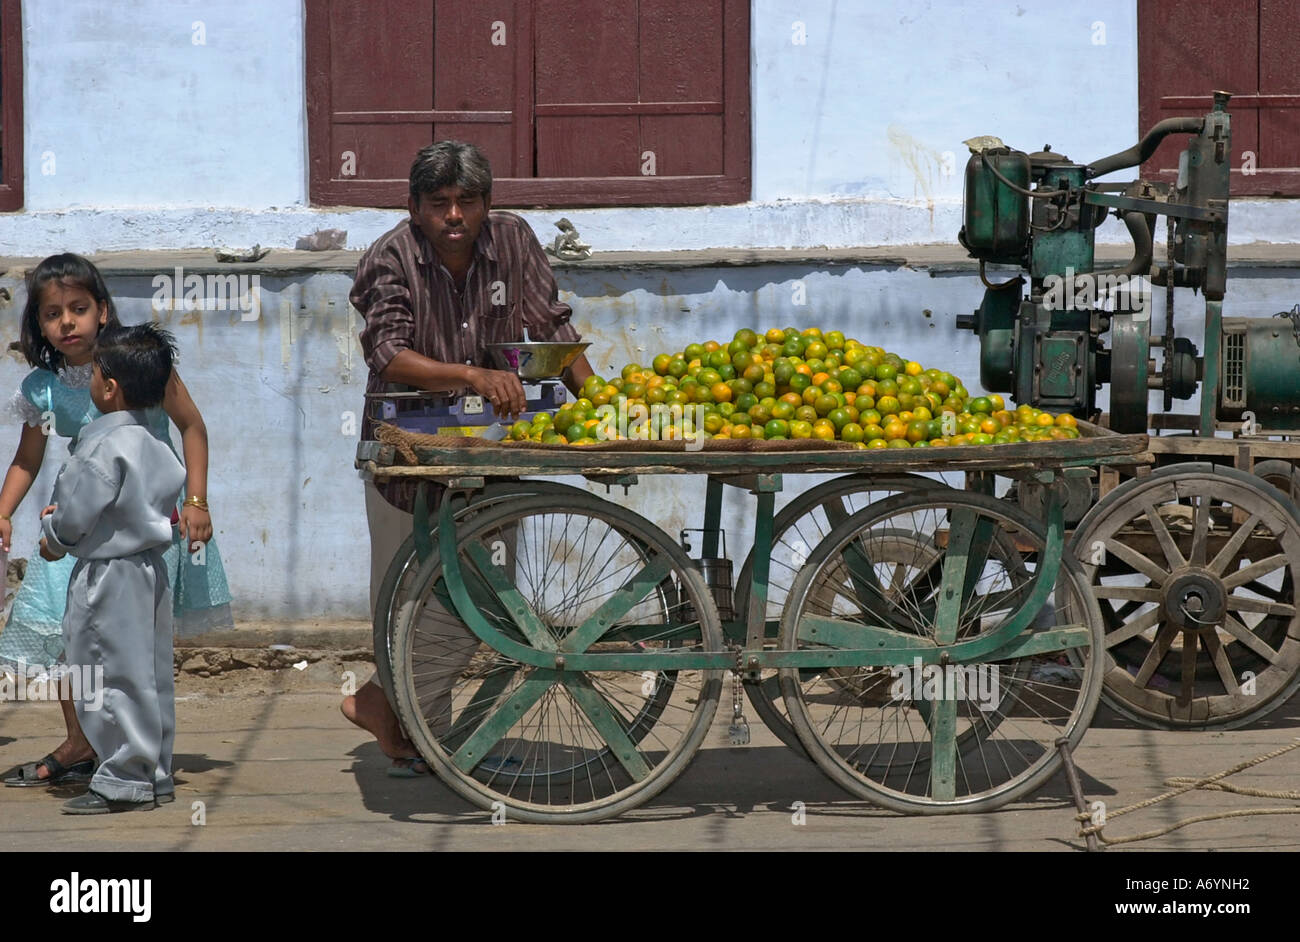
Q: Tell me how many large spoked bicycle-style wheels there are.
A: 4